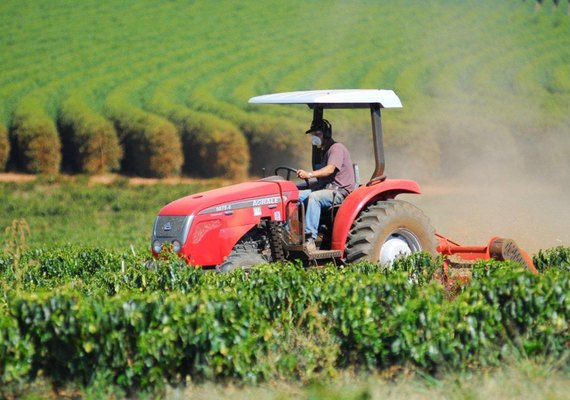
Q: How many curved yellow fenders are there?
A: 0